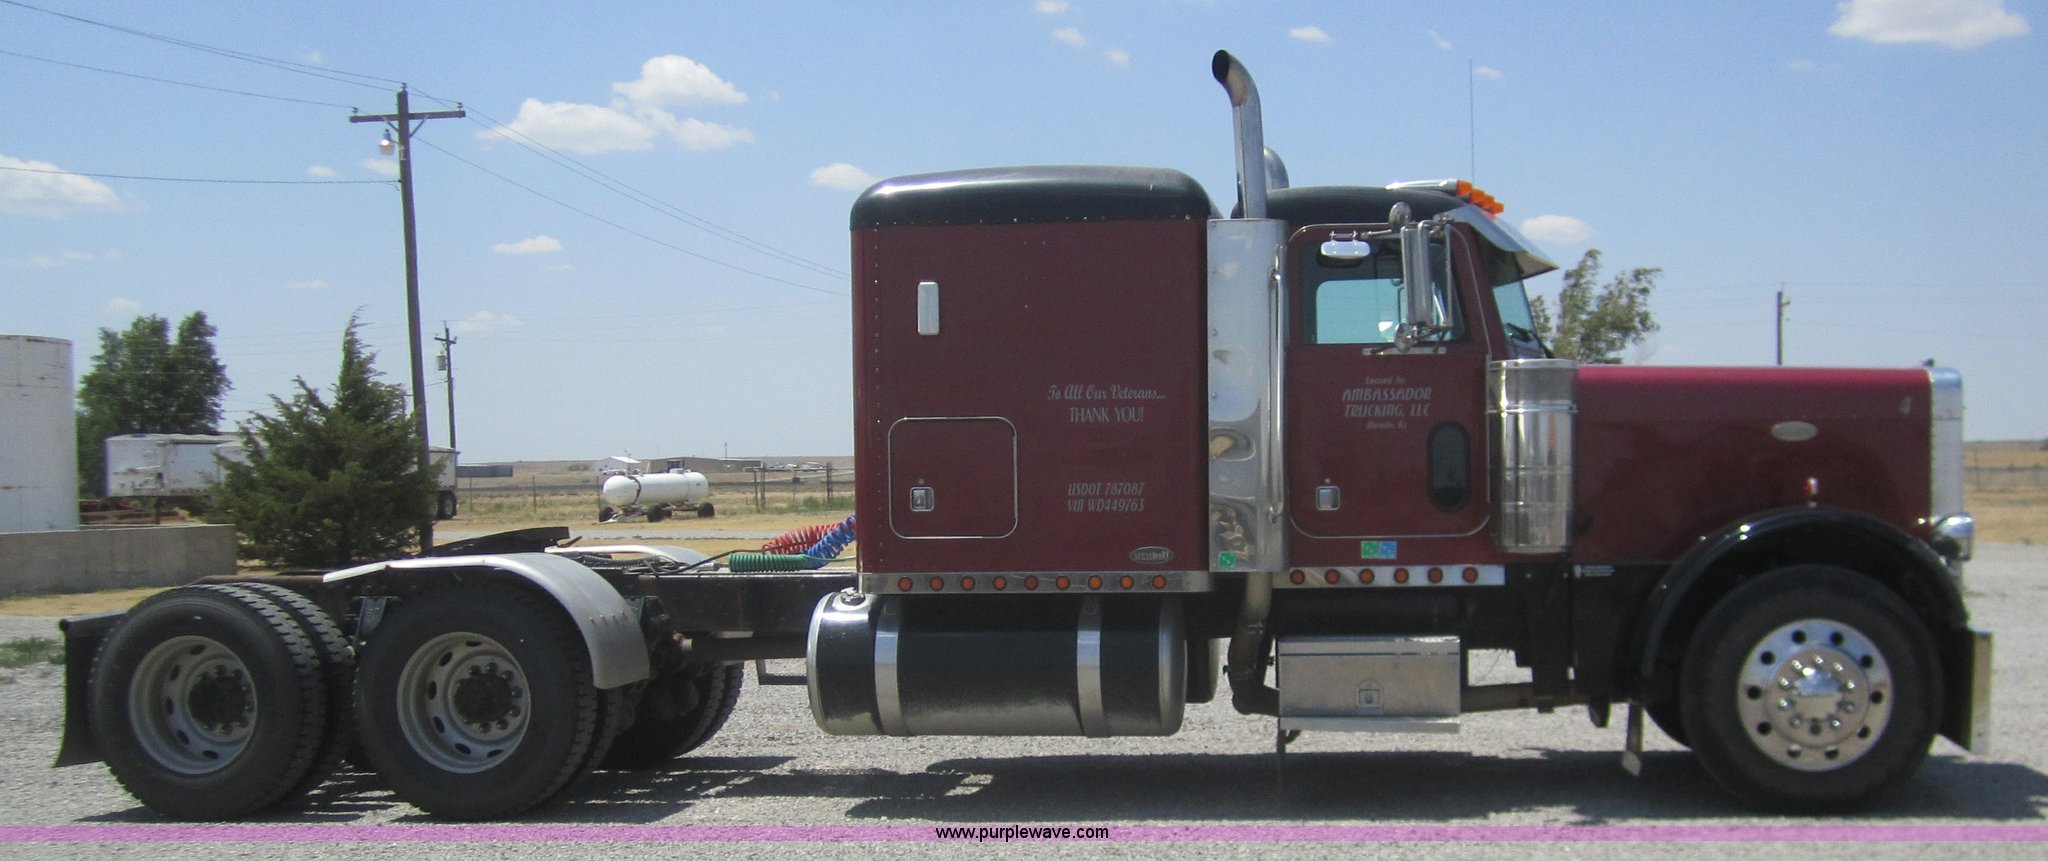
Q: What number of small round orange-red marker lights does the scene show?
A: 15